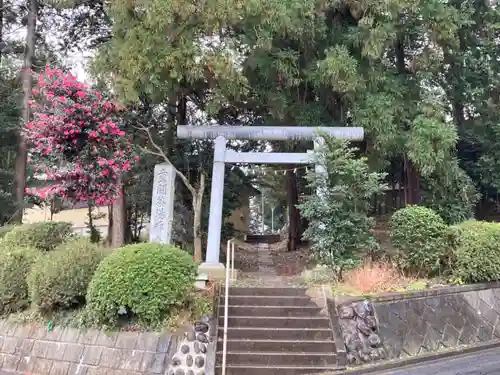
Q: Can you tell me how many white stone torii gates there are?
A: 1